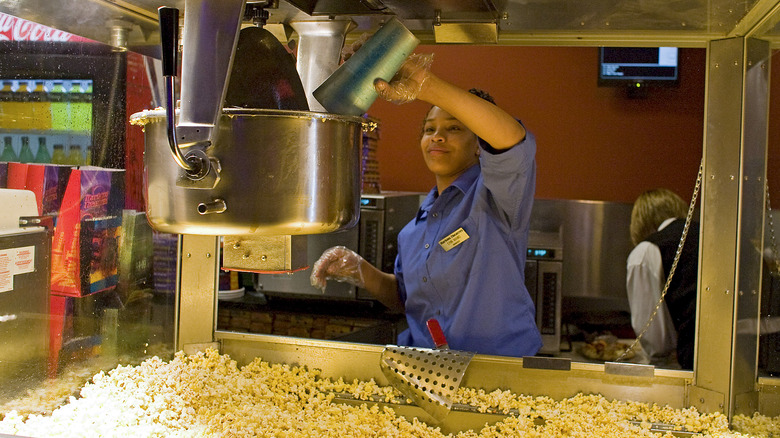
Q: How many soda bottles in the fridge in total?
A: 12